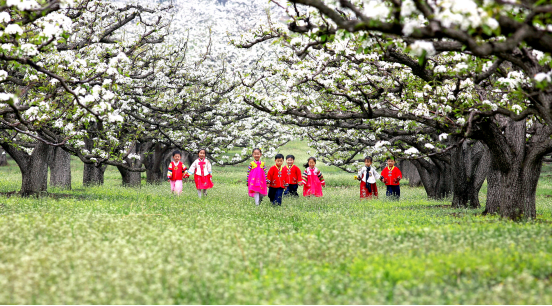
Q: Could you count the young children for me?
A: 8